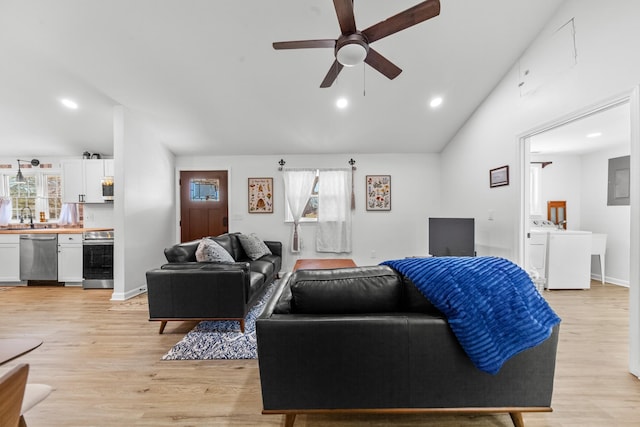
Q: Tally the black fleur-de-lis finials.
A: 2